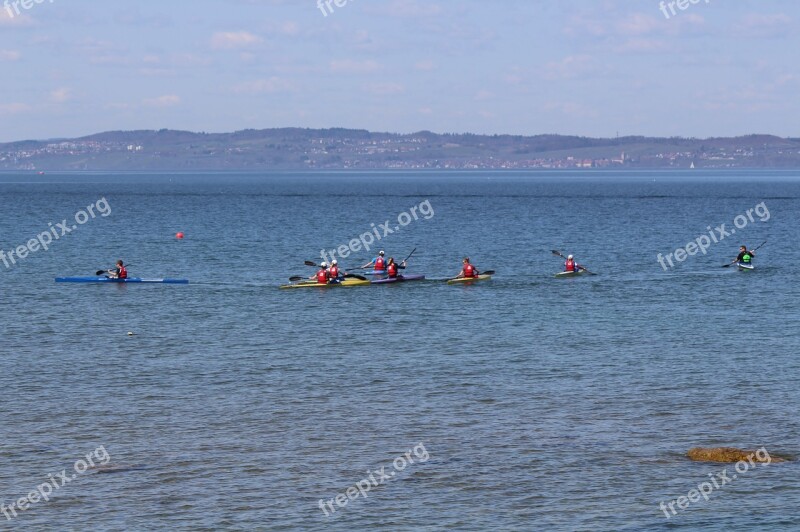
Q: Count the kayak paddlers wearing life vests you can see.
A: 8